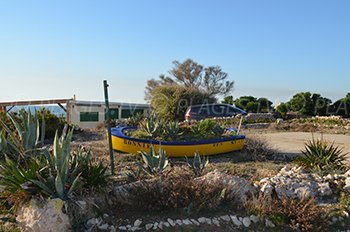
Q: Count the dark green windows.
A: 3